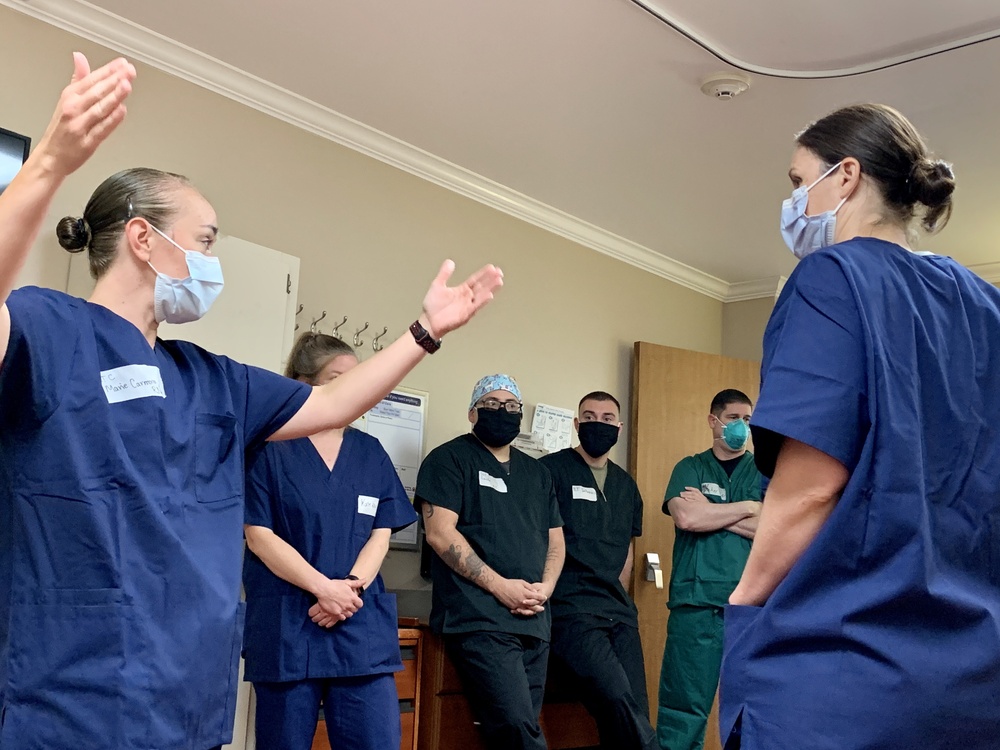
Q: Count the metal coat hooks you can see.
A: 5